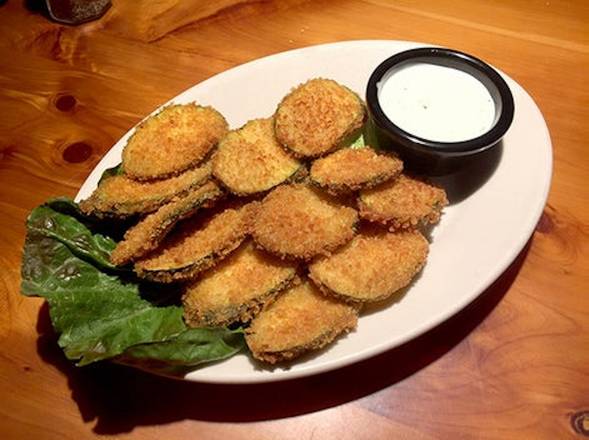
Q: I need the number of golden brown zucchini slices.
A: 12